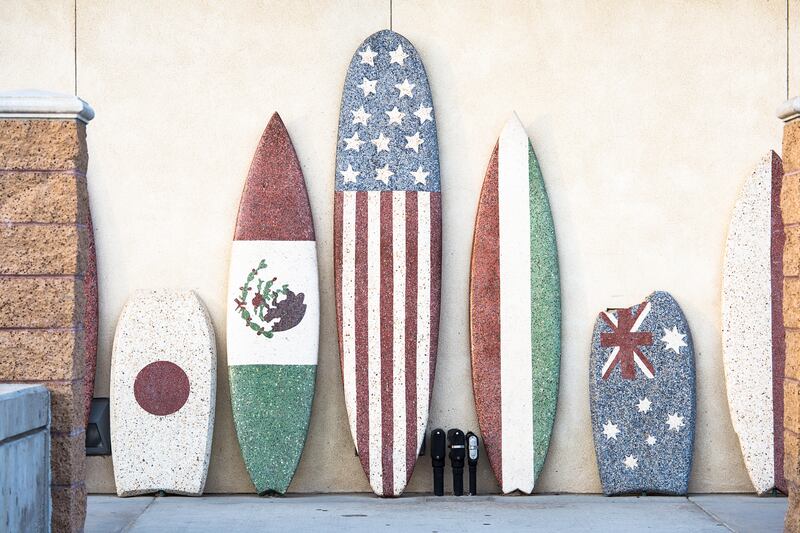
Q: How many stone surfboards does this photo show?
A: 7